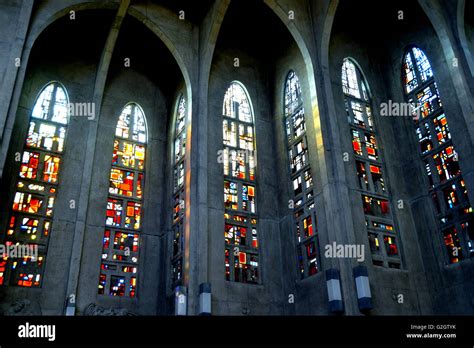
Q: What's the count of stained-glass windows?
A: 7